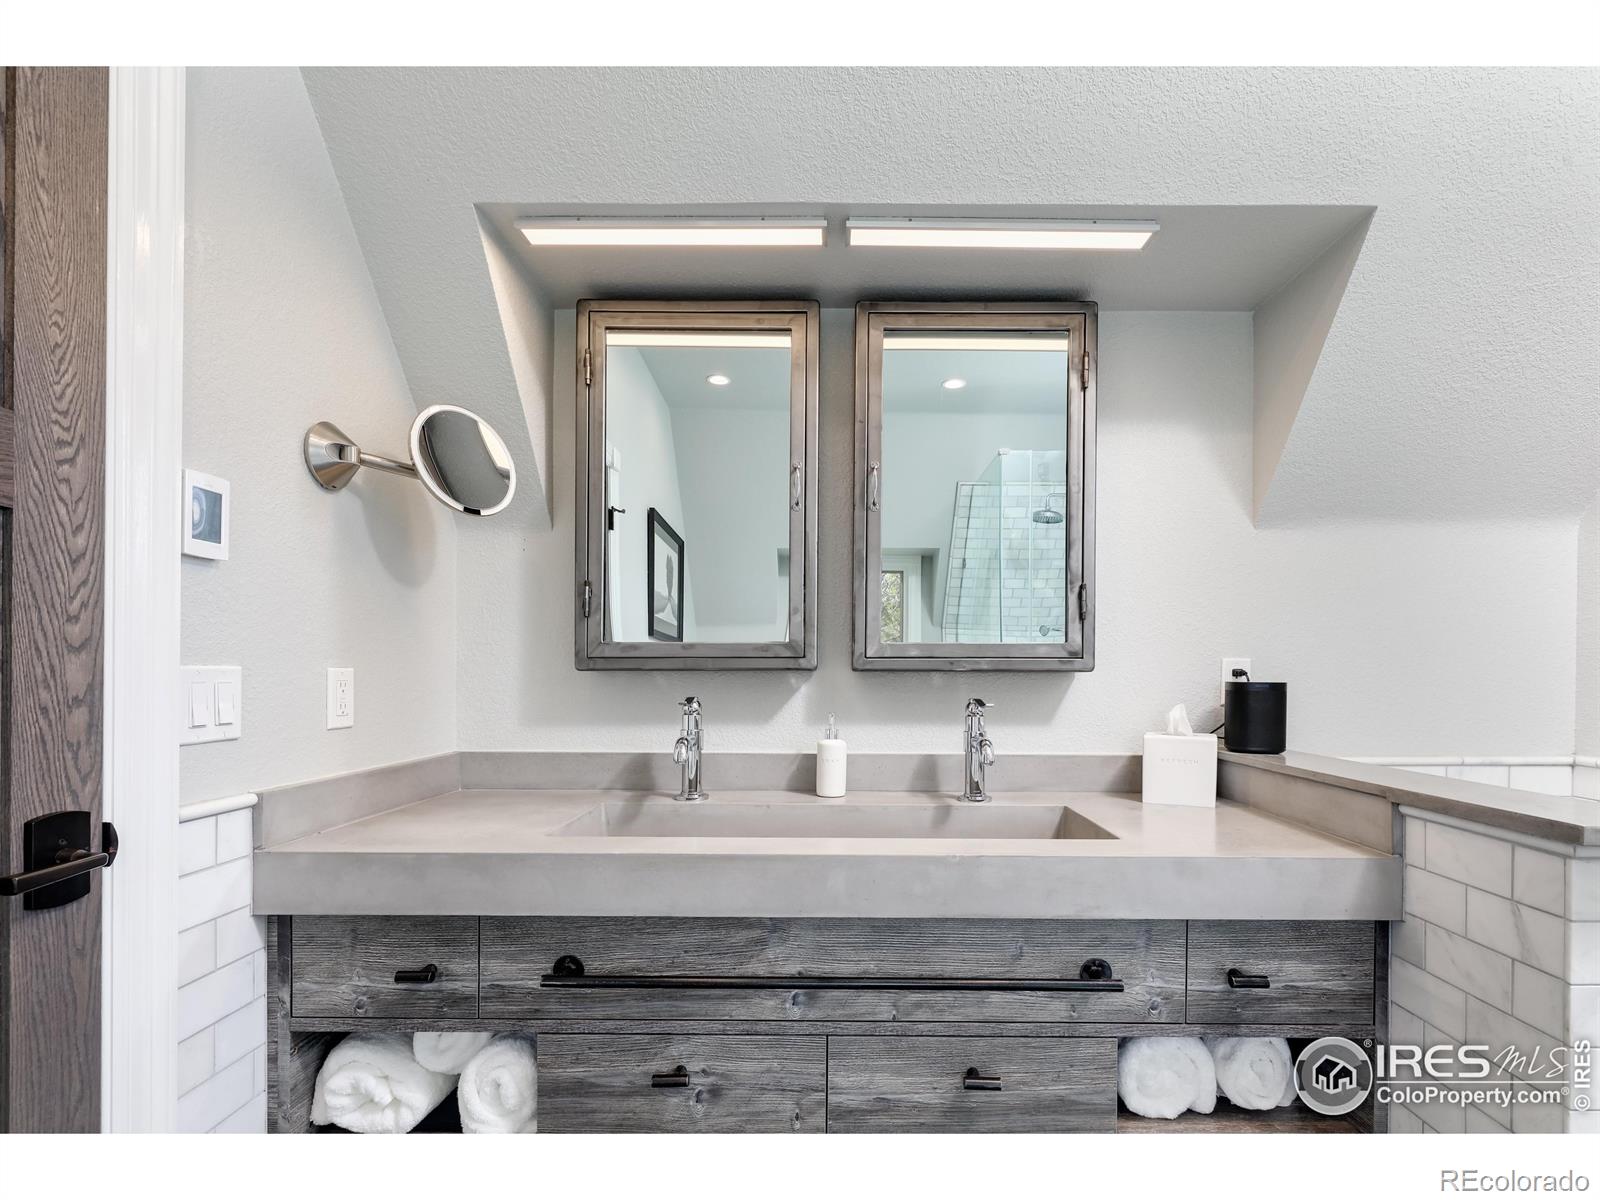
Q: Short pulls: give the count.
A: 4